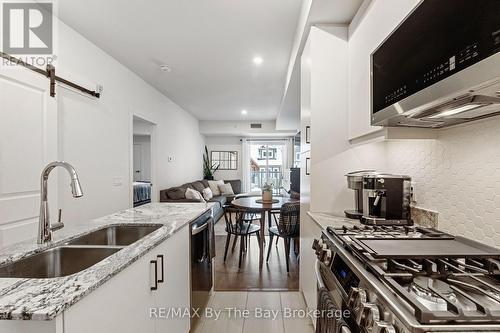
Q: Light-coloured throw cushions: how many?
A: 4